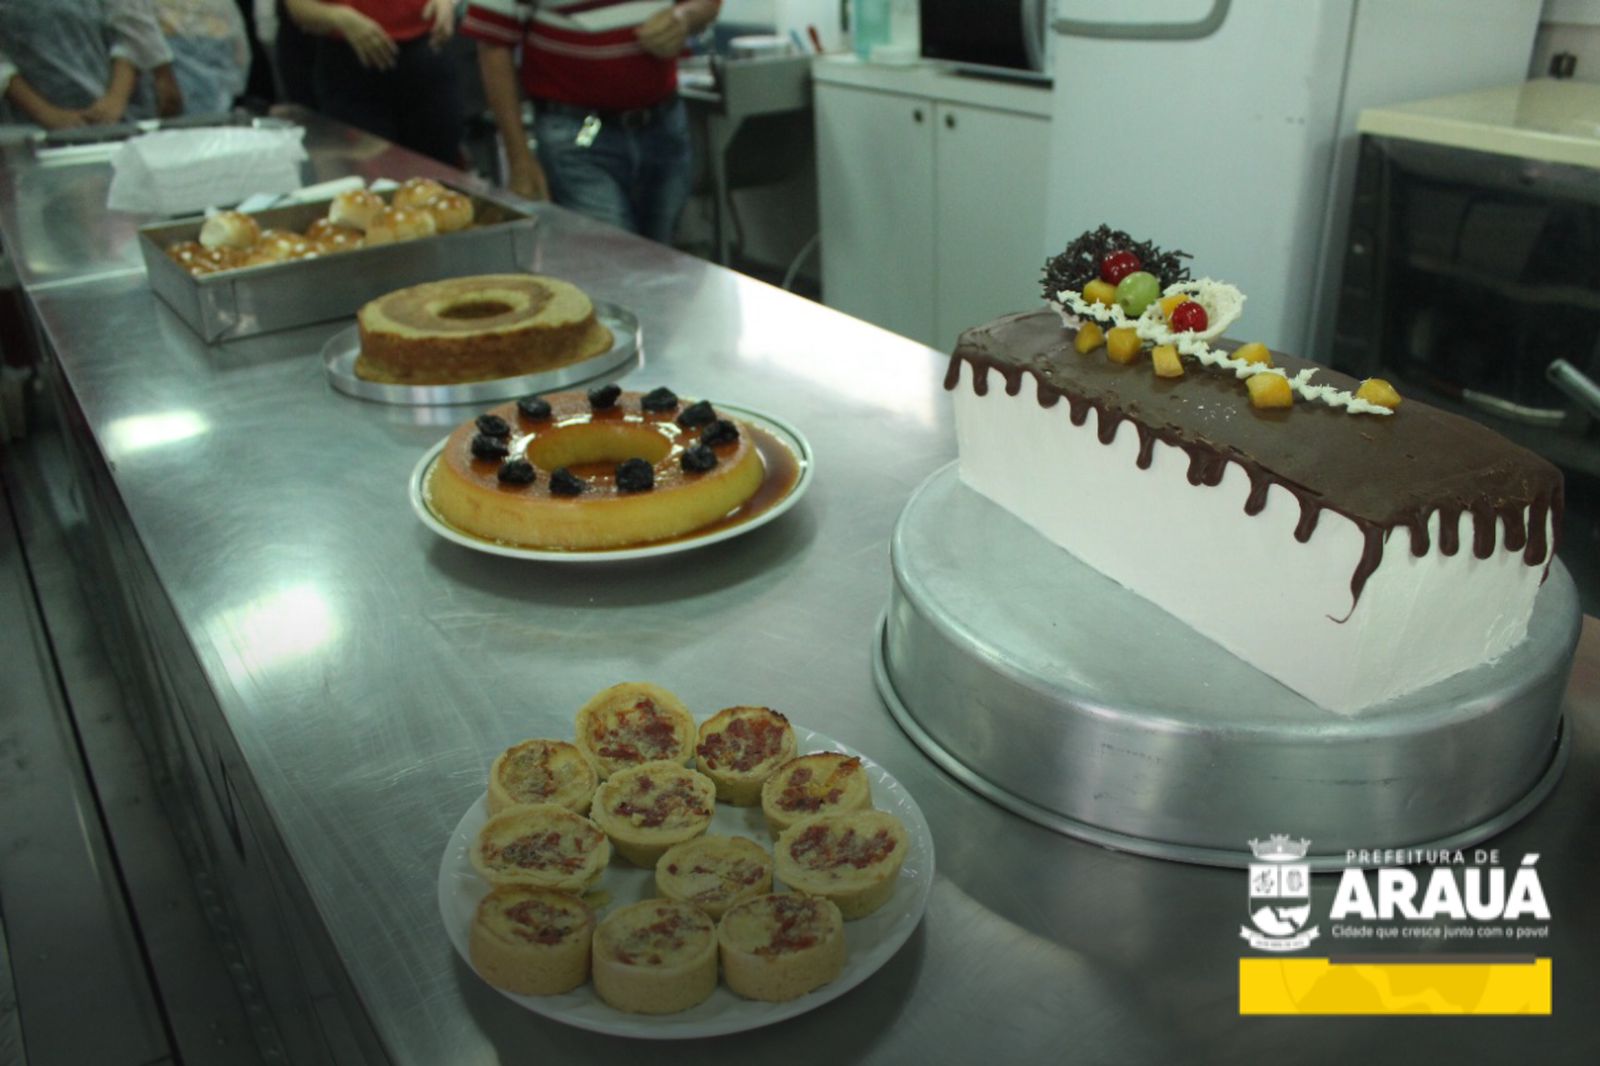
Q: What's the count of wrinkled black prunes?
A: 11